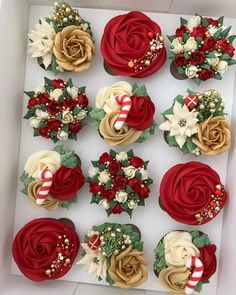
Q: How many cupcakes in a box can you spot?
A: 12